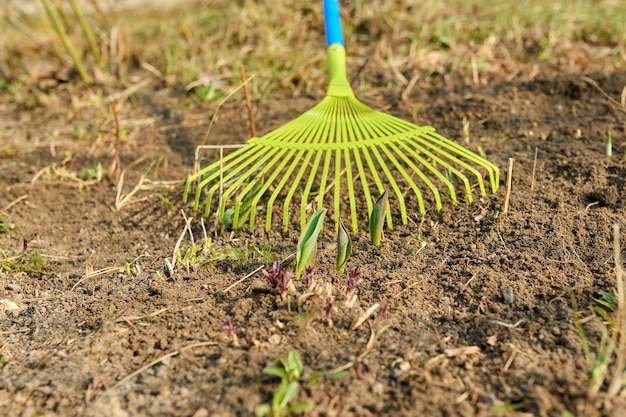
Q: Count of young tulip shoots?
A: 3